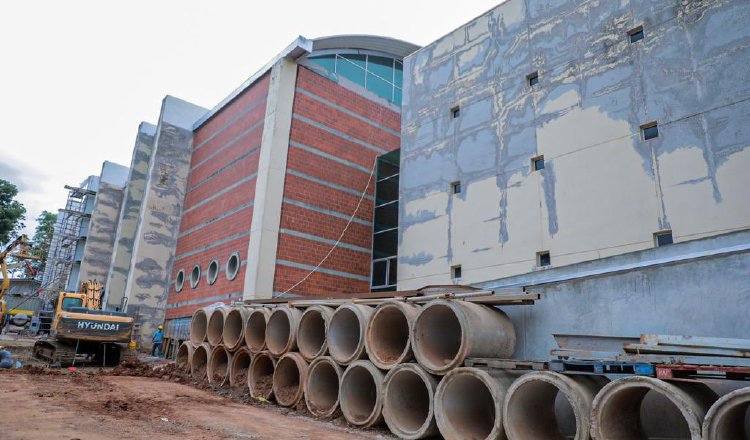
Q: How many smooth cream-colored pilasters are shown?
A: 1